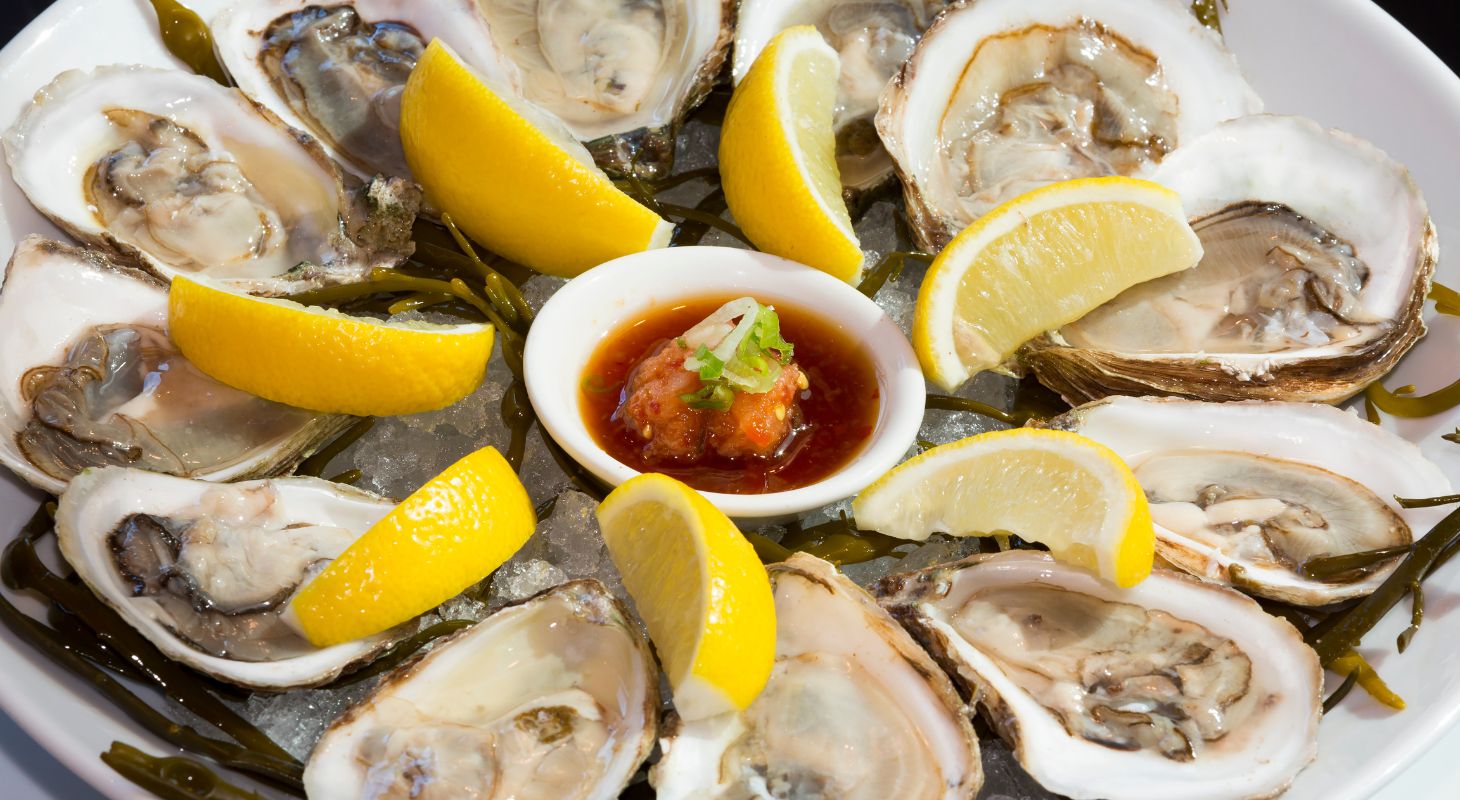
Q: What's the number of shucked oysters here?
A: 12